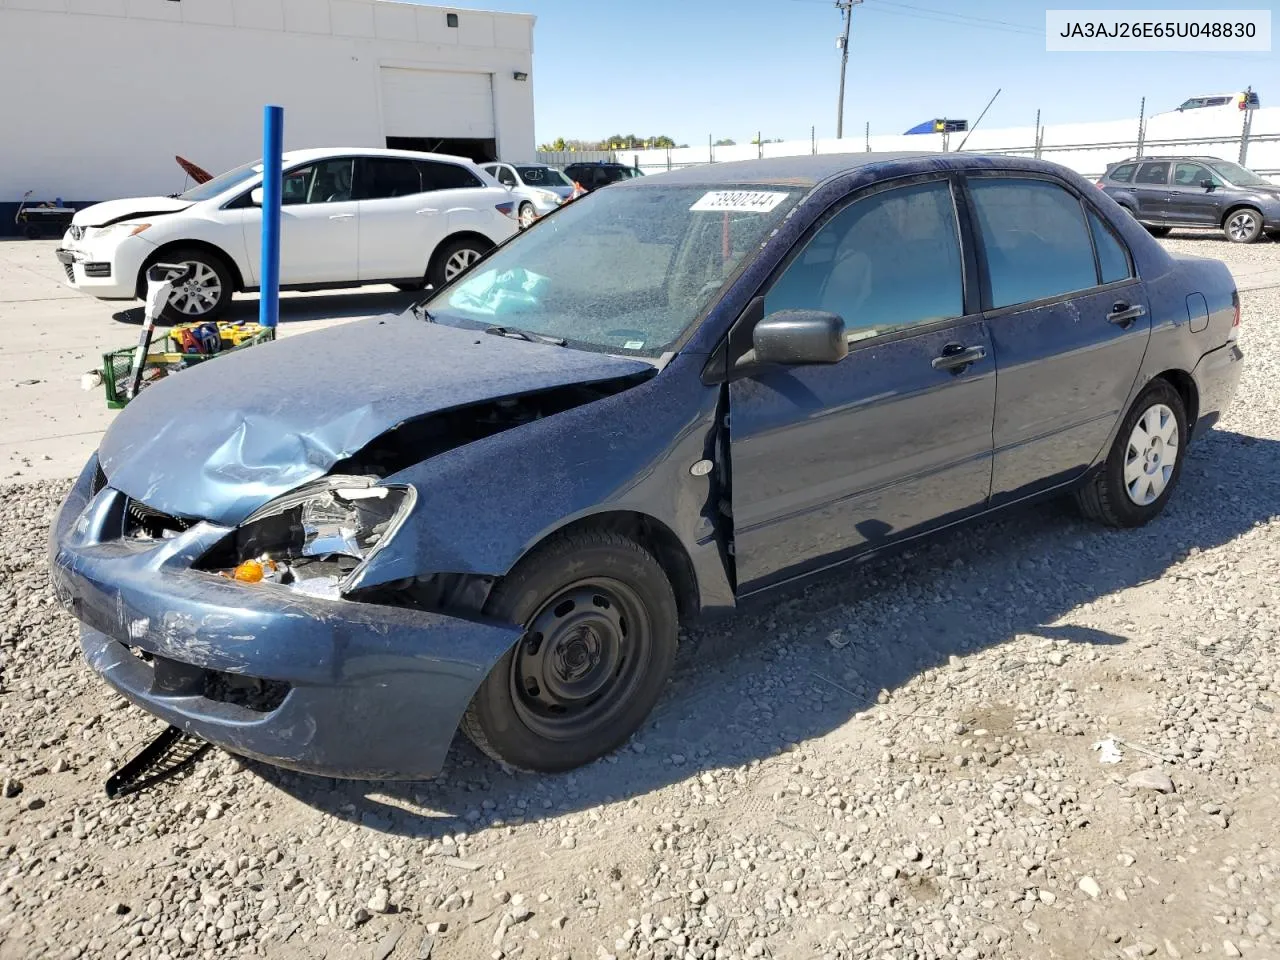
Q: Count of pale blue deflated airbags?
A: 1